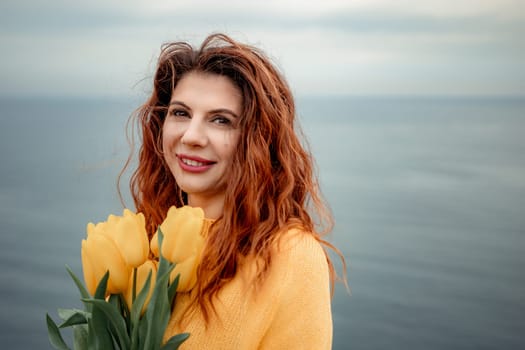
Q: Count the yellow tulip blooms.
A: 5